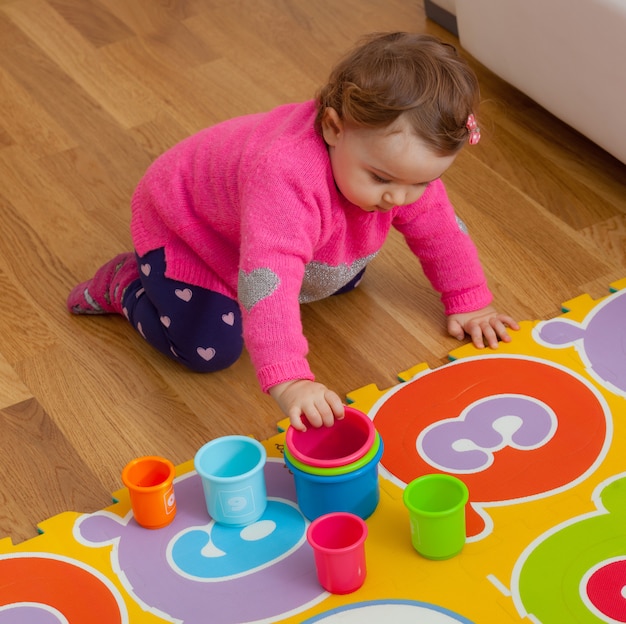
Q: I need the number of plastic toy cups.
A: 7